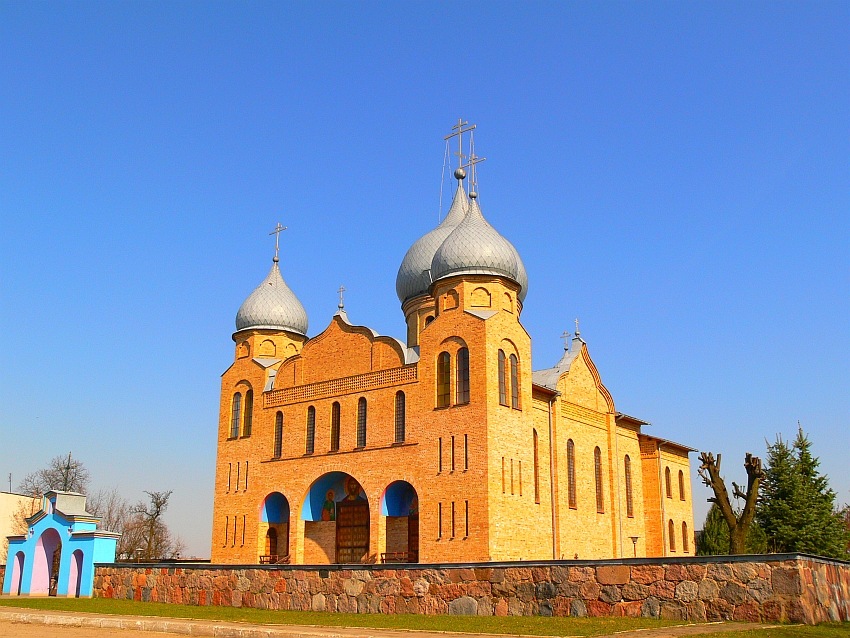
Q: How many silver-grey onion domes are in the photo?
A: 3